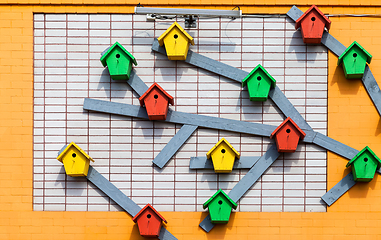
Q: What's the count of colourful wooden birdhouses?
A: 12